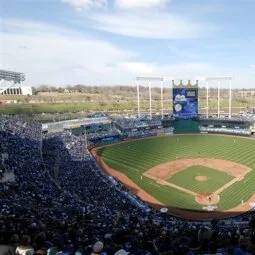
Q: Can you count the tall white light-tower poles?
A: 6